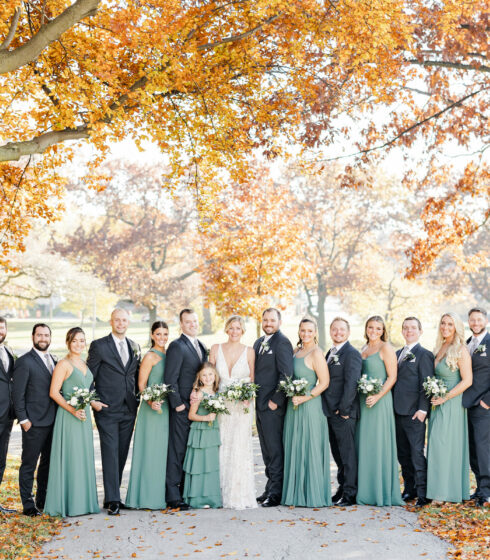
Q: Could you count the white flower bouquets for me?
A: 7